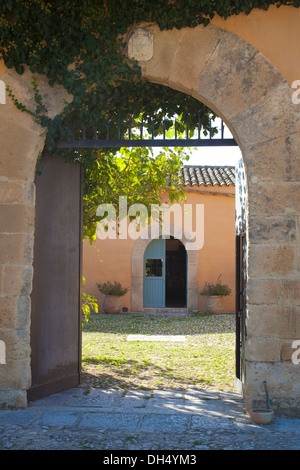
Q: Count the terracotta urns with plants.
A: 2